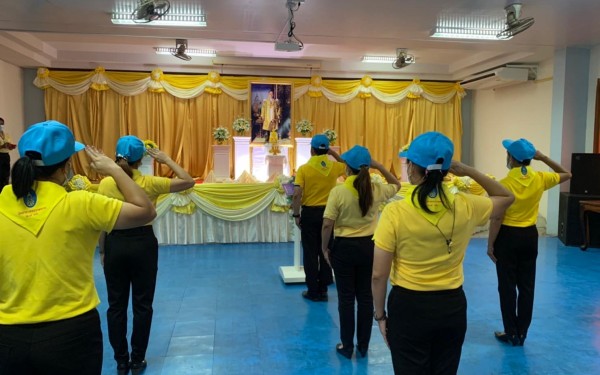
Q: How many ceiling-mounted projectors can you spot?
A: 1